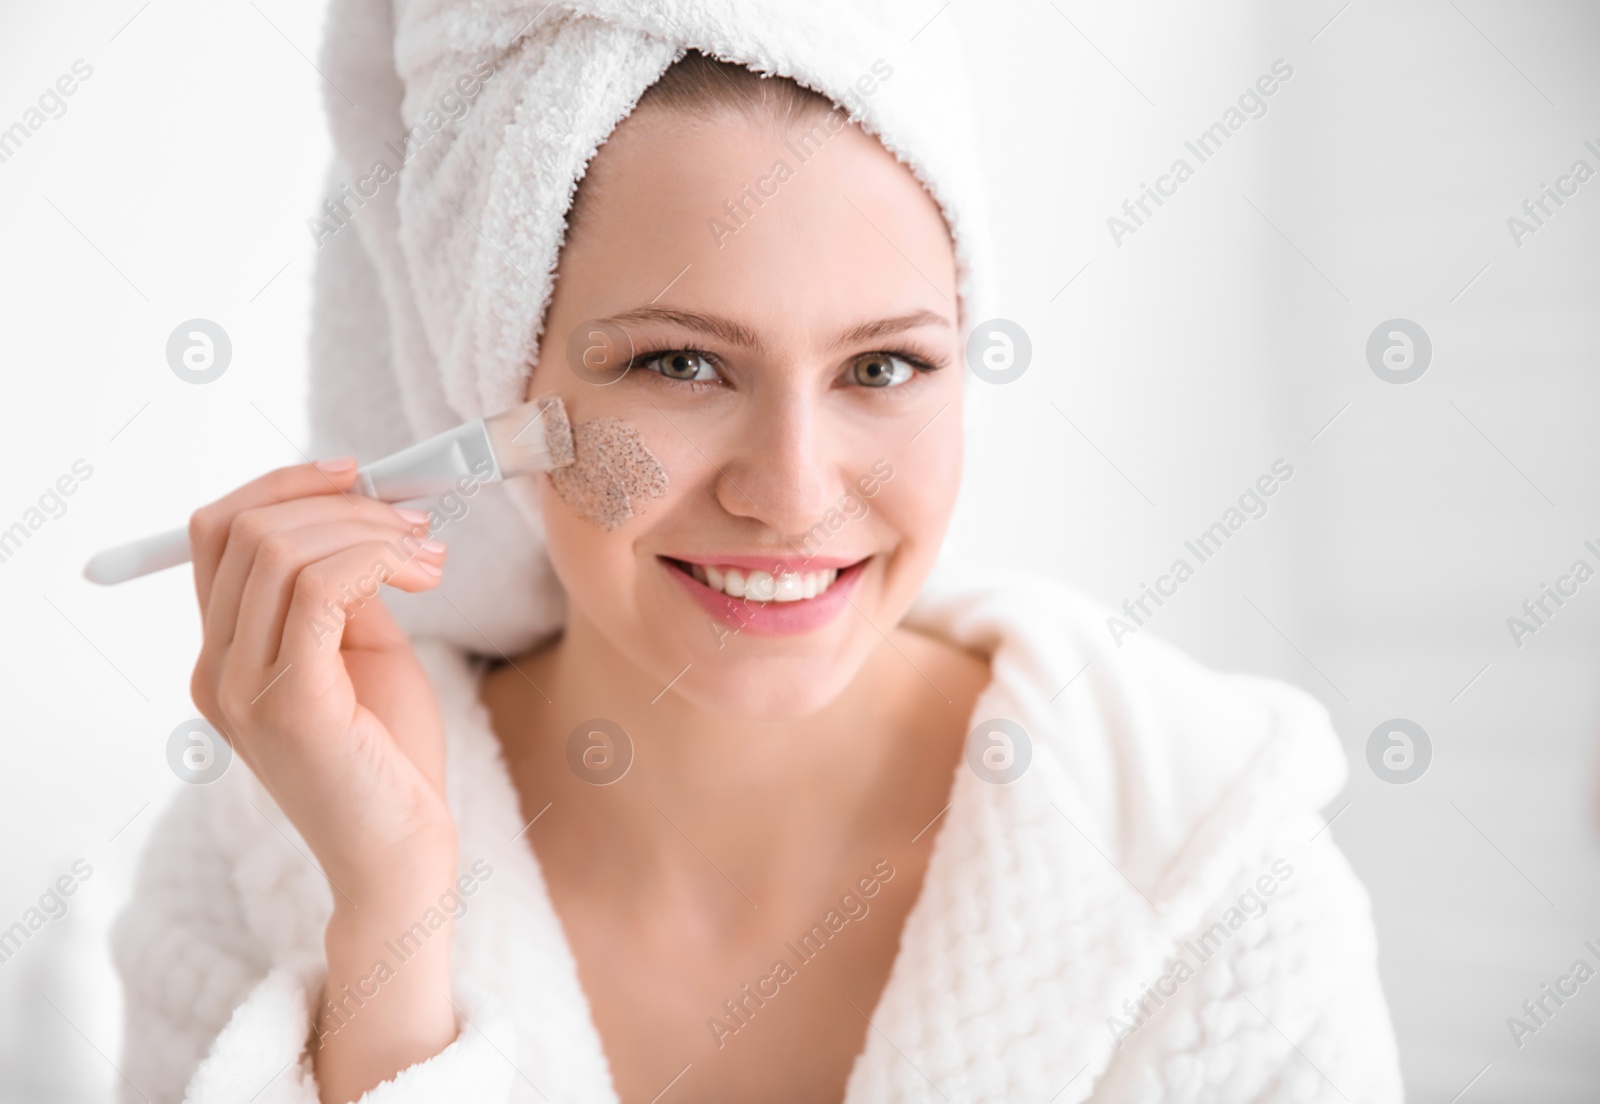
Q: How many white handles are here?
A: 1